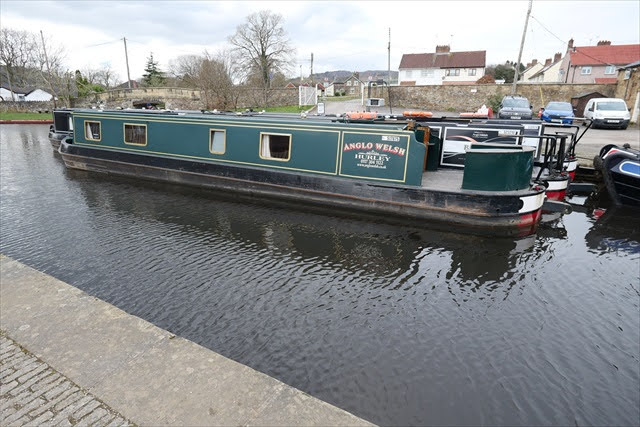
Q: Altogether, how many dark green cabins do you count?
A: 1